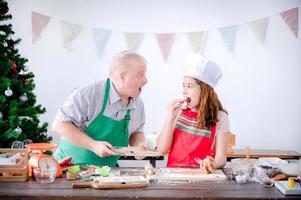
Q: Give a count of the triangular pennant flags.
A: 9